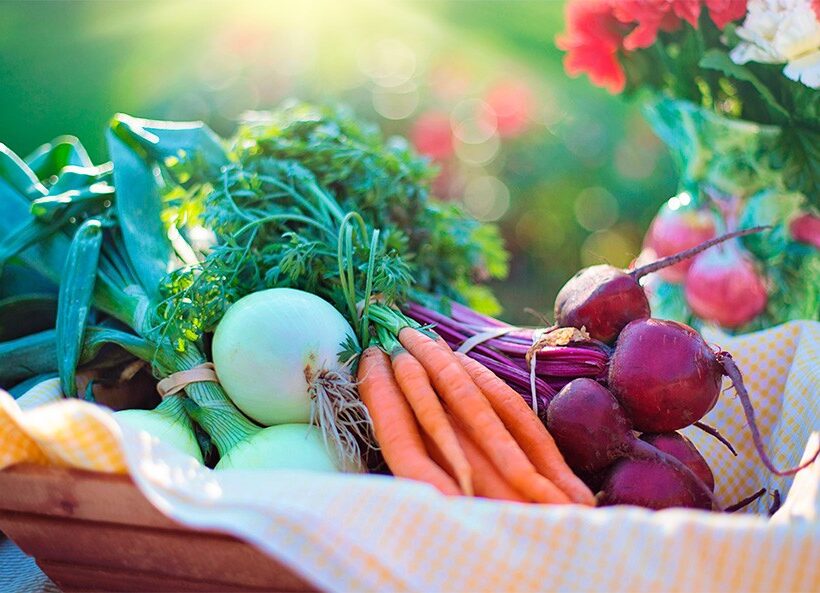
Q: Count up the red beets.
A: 5